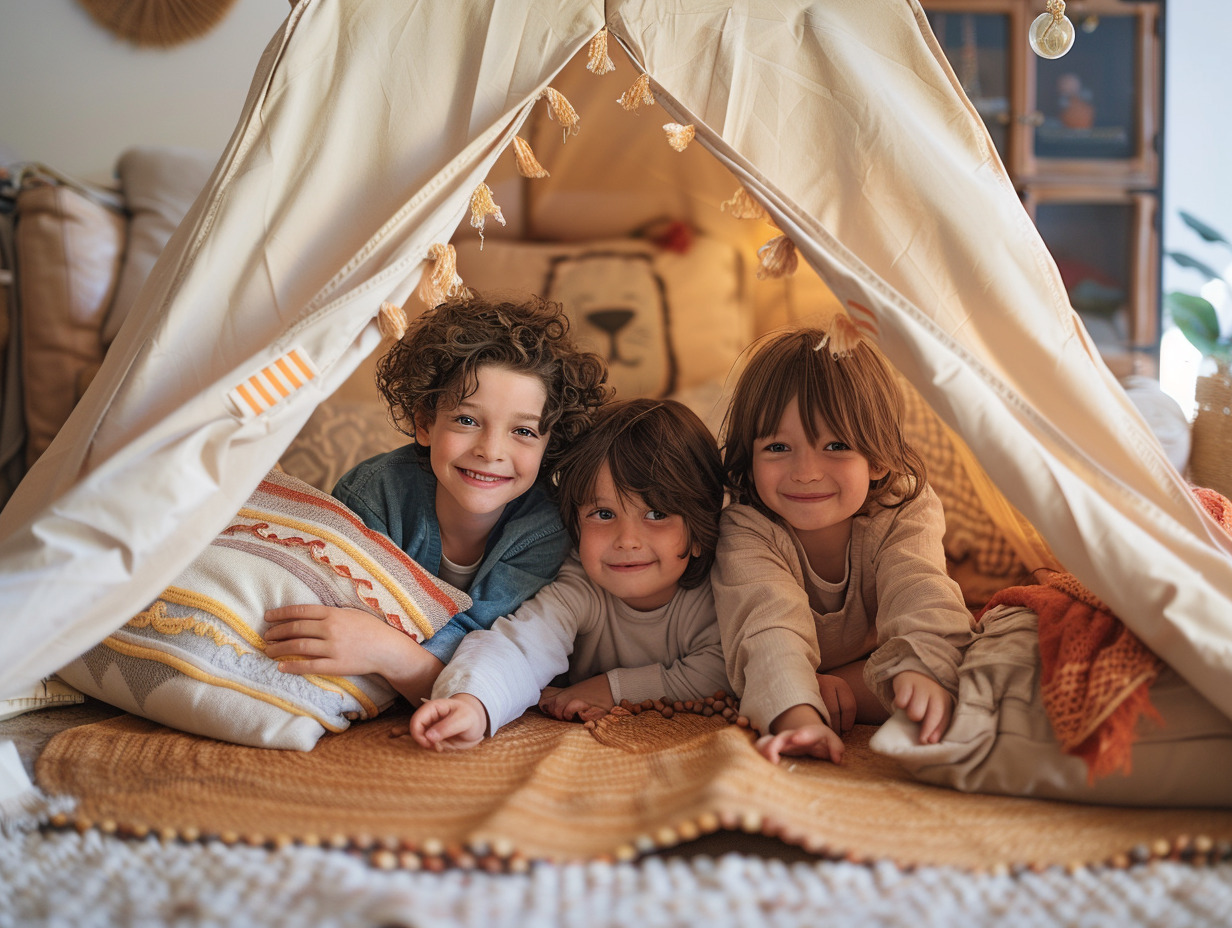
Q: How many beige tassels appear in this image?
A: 11